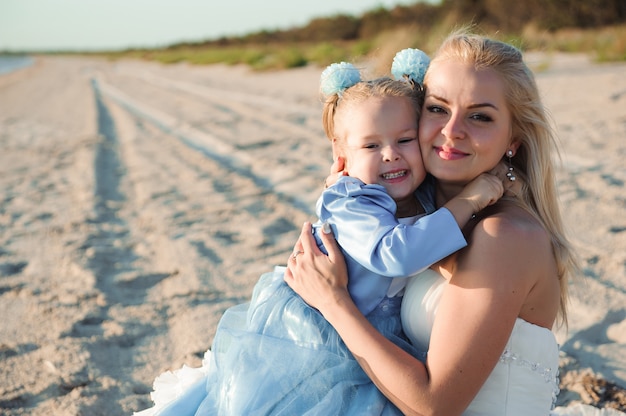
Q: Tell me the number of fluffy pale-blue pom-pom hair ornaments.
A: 2